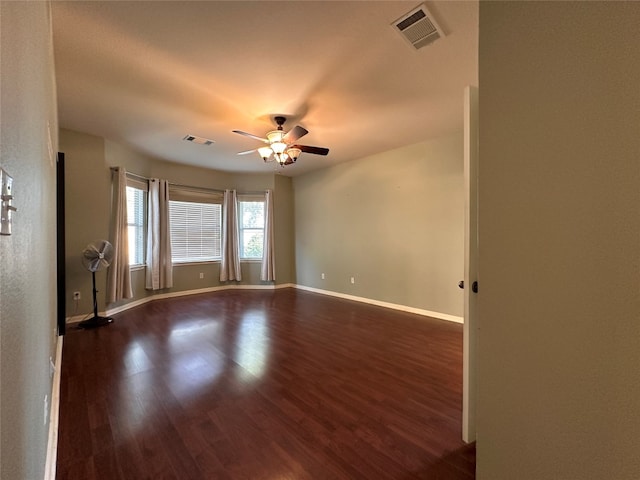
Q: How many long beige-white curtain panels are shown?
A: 4